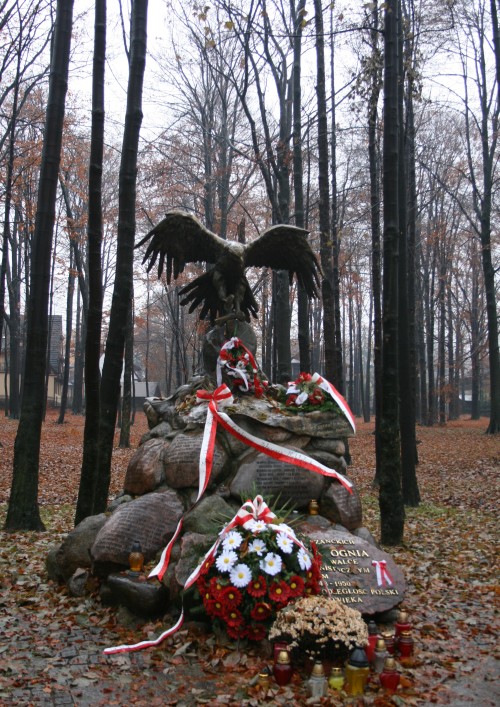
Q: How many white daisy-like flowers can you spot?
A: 9